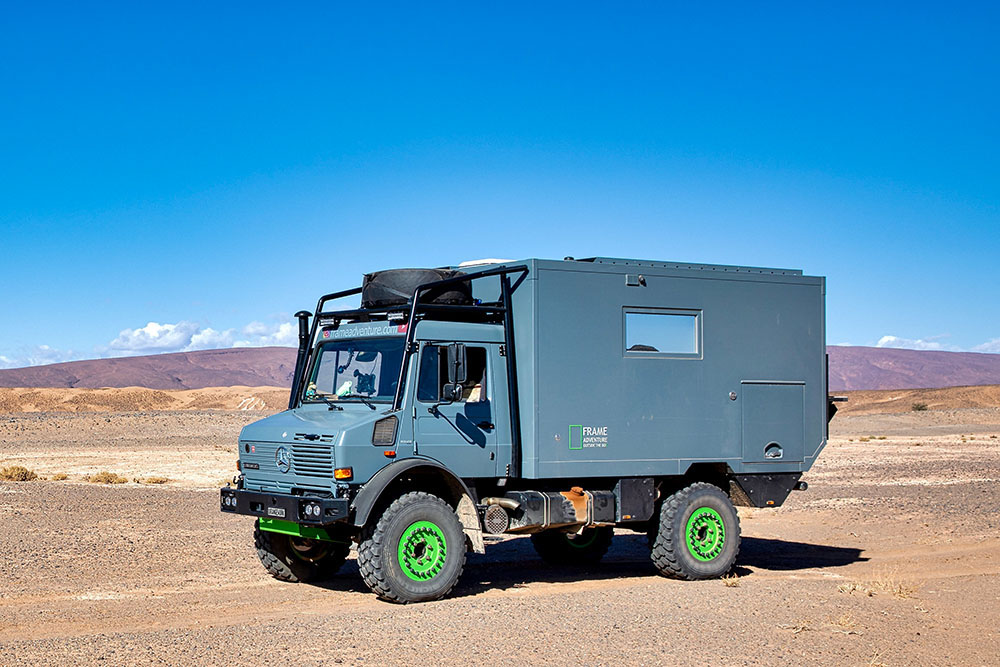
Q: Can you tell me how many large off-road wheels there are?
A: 4